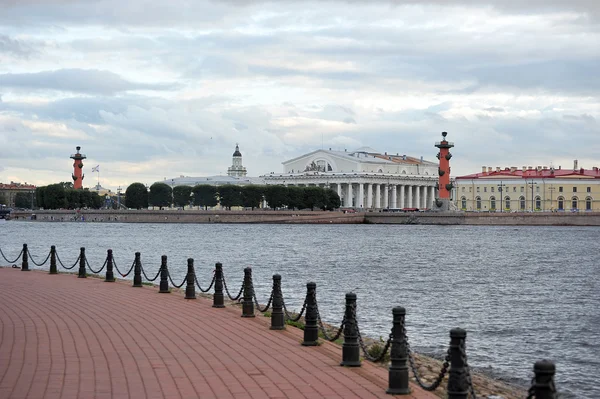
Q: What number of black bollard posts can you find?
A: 15